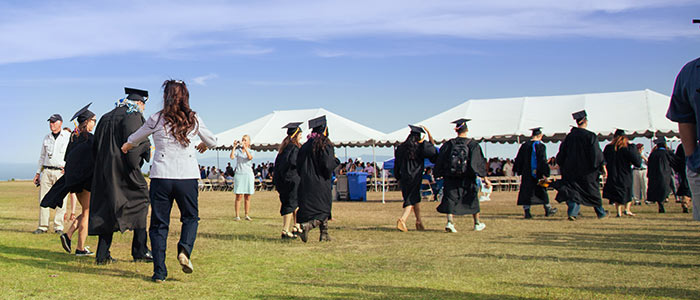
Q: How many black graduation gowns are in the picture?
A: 11